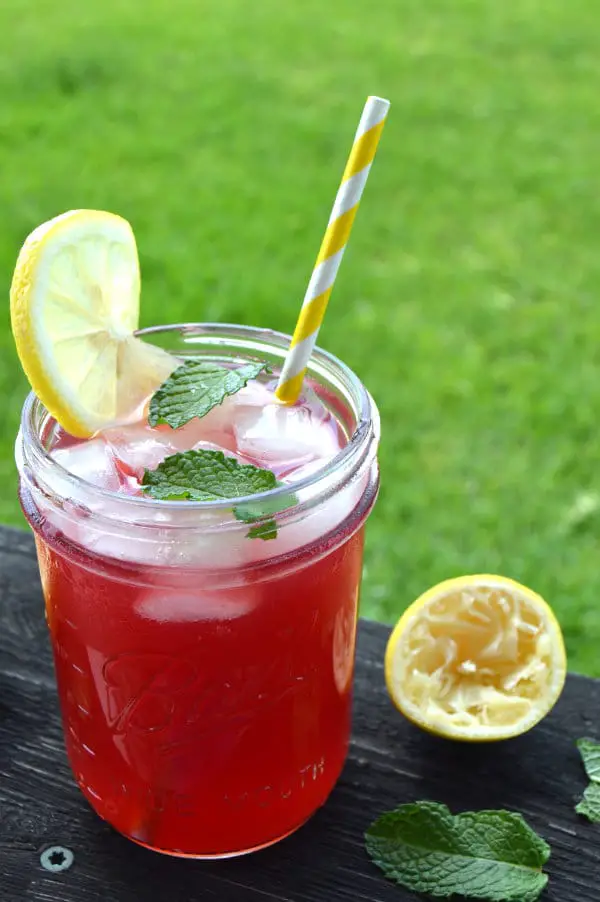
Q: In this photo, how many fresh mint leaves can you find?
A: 4